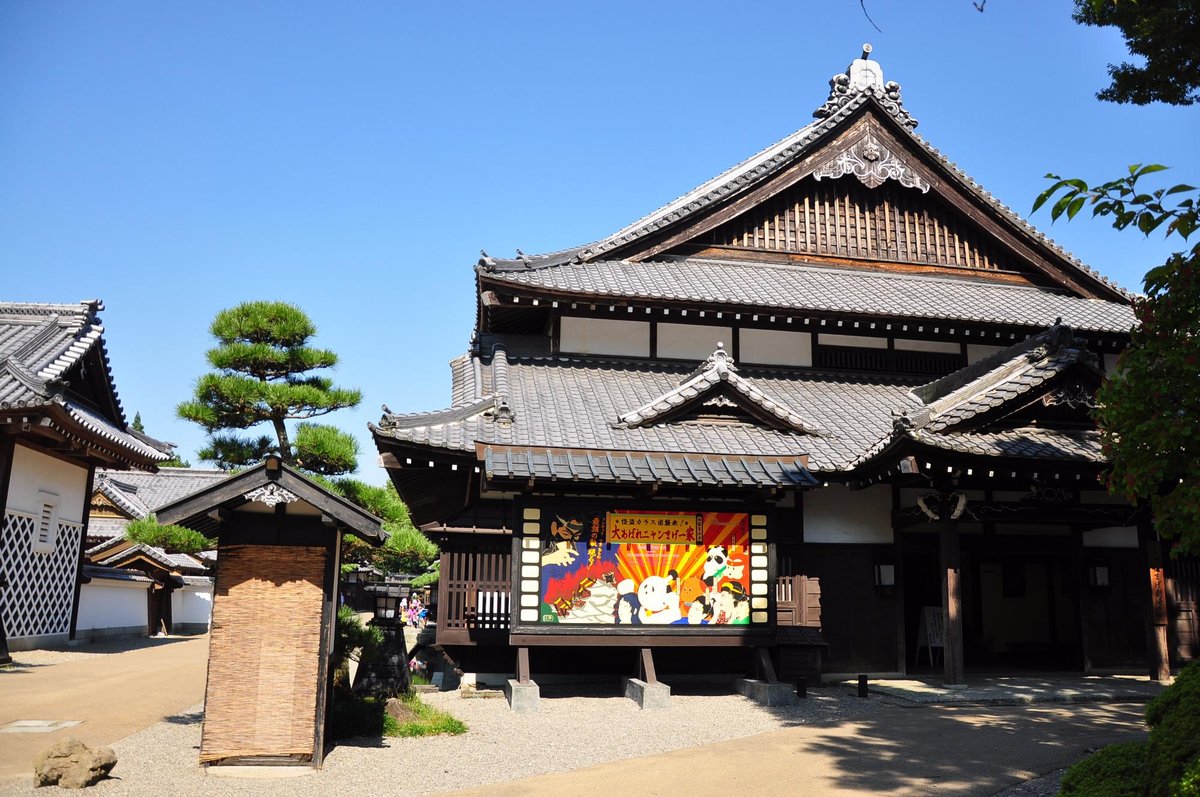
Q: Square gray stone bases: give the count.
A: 3